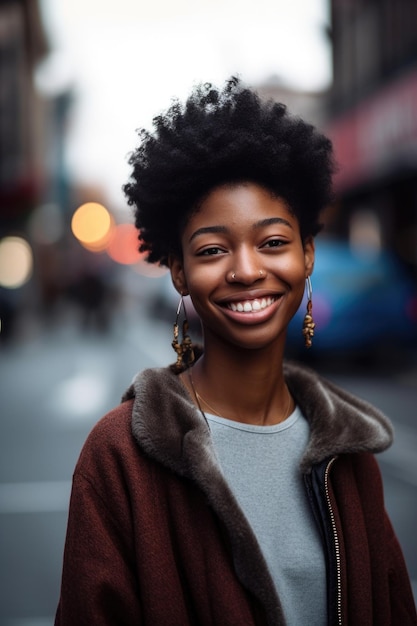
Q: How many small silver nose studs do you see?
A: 2